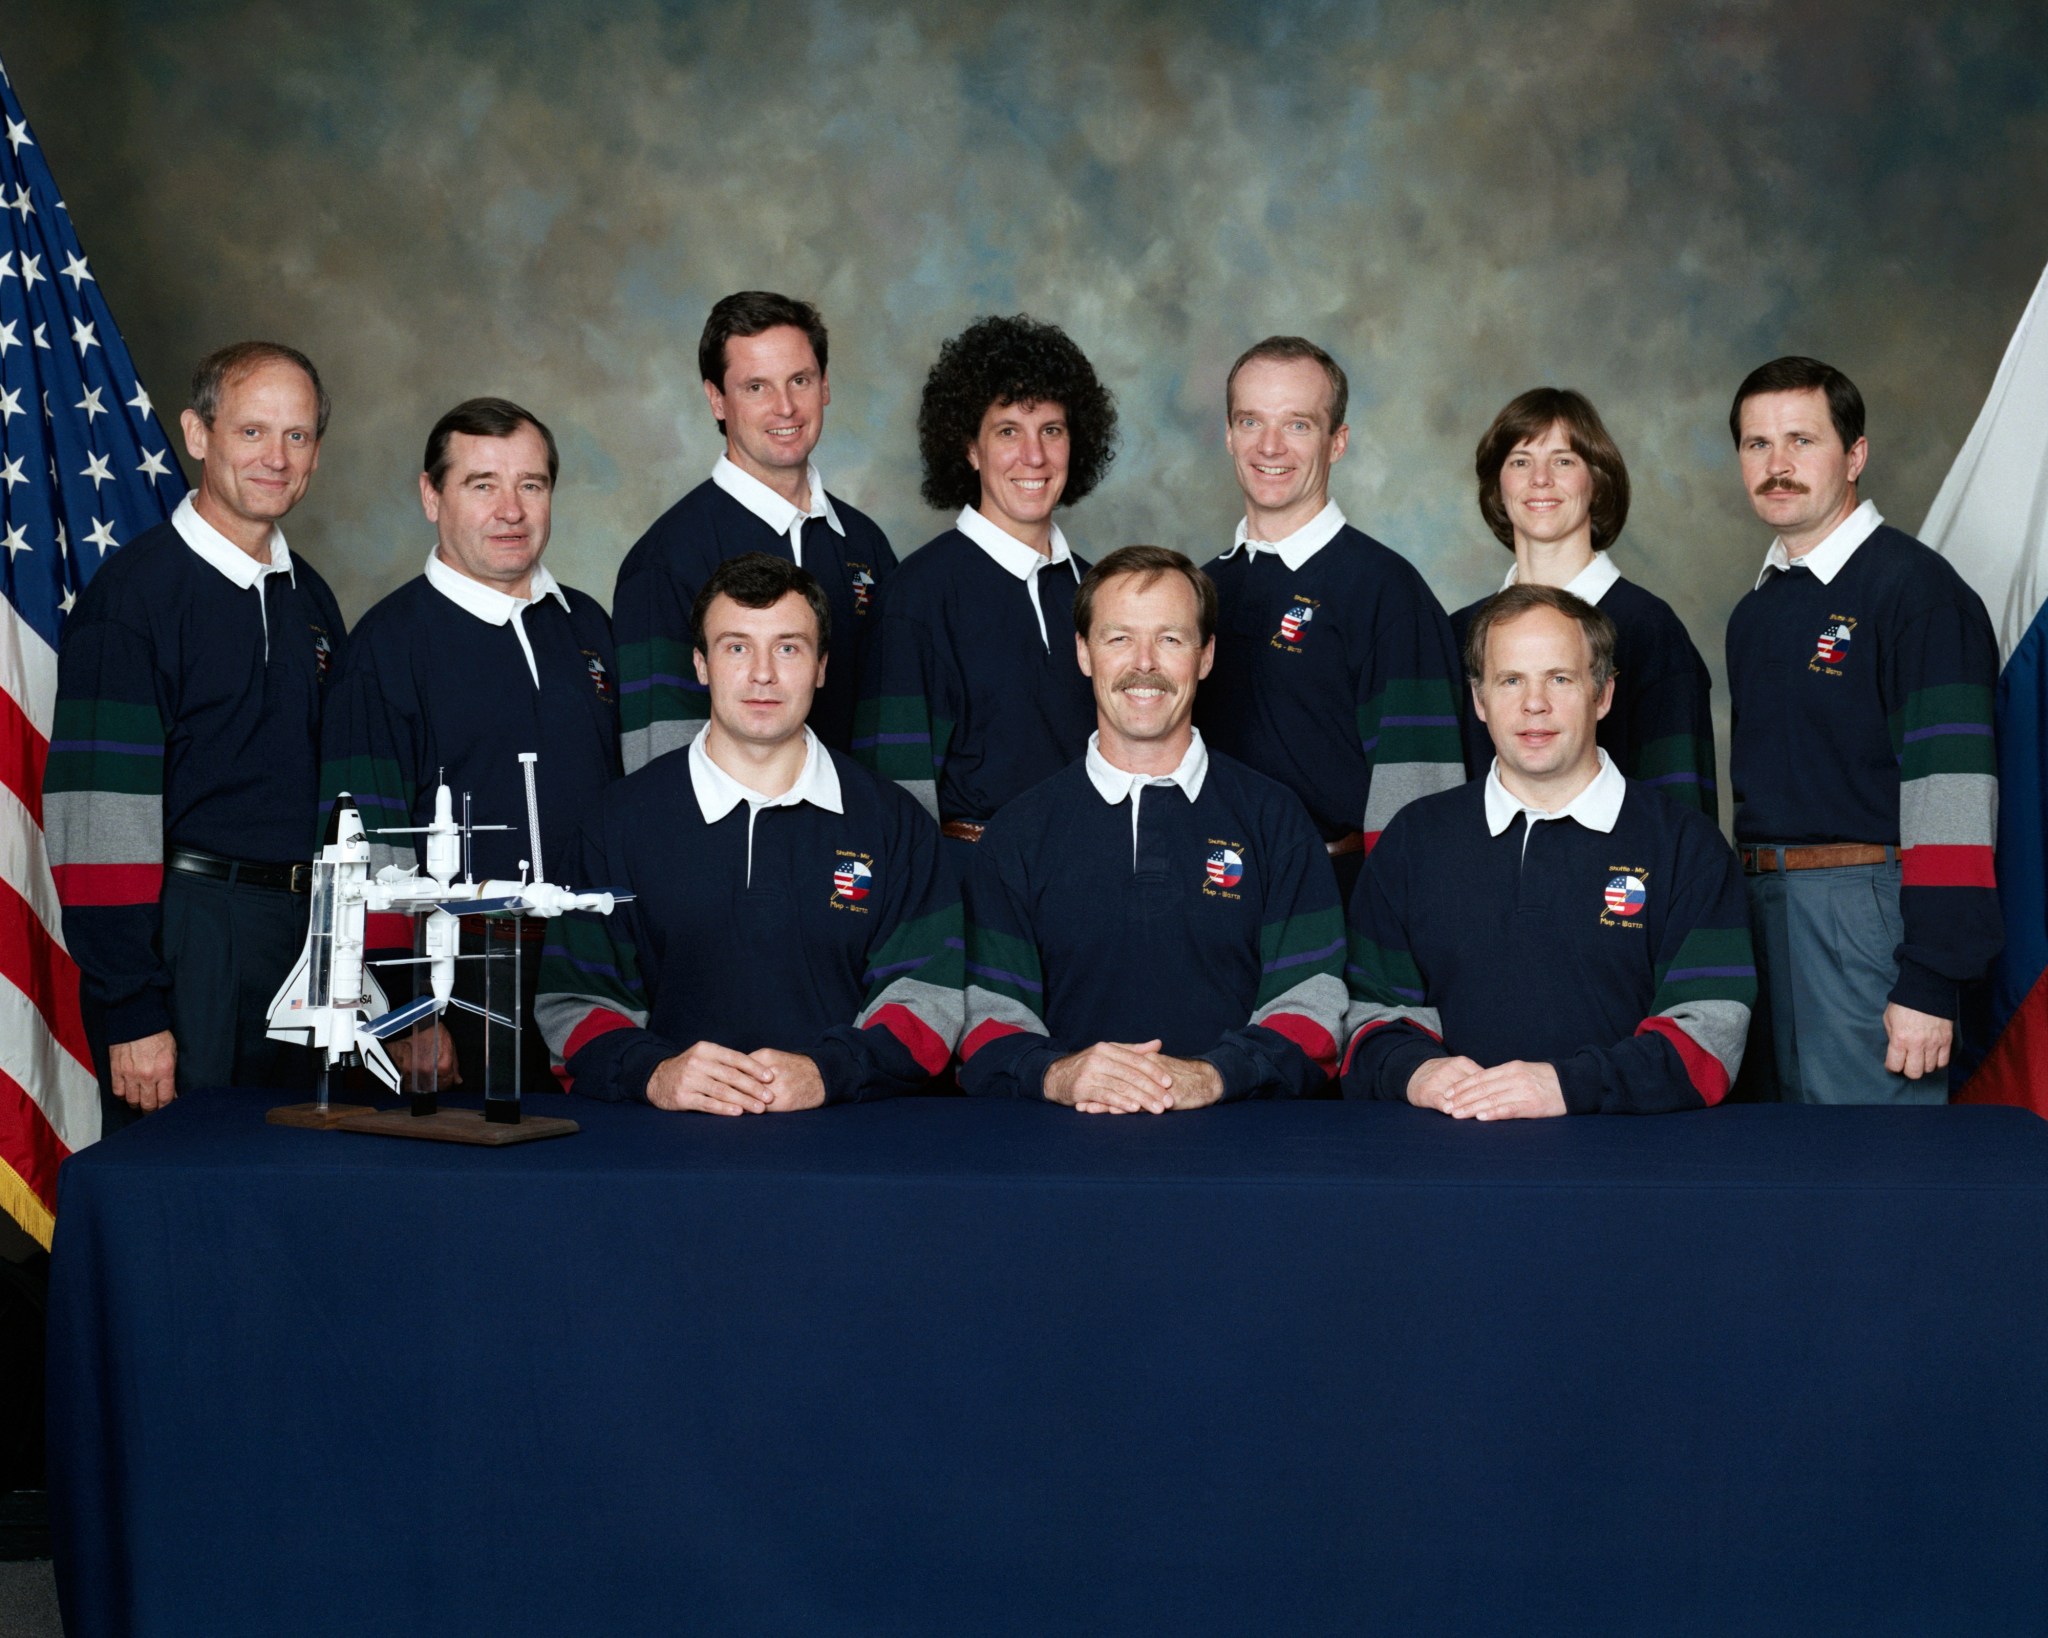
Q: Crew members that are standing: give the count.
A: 7